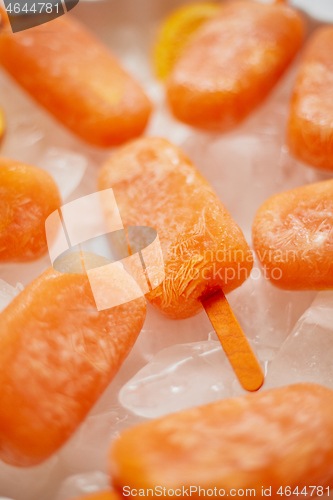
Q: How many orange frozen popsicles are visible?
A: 8